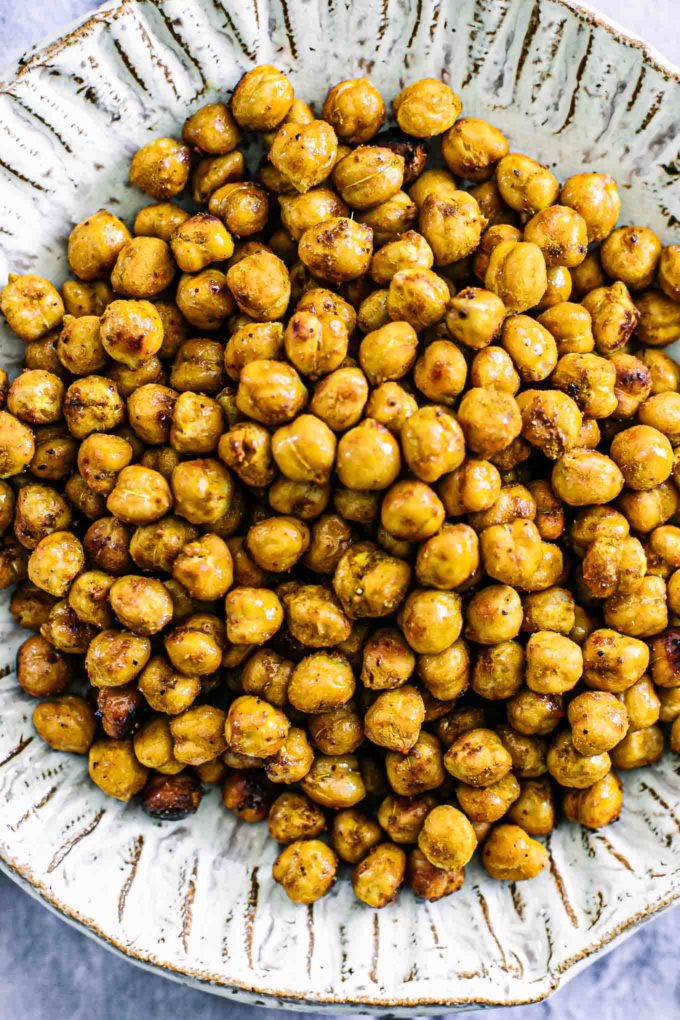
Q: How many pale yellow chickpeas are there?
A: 0